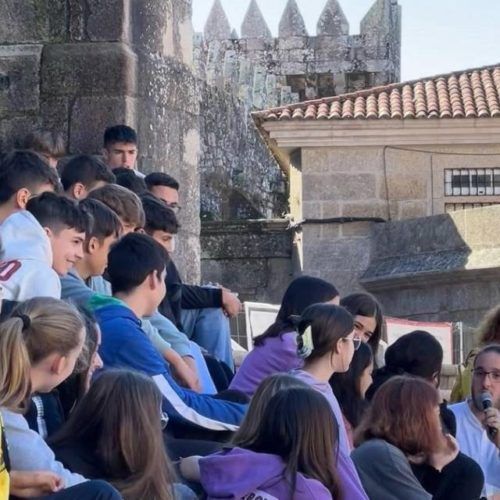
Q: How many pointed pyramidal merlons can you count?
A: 5